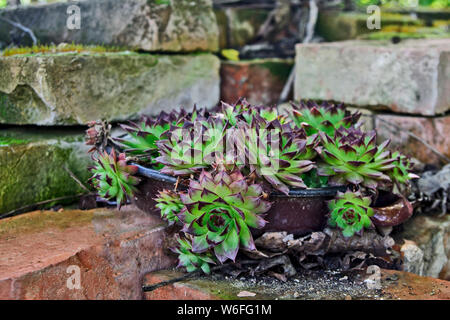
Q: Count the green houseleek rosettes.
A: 12